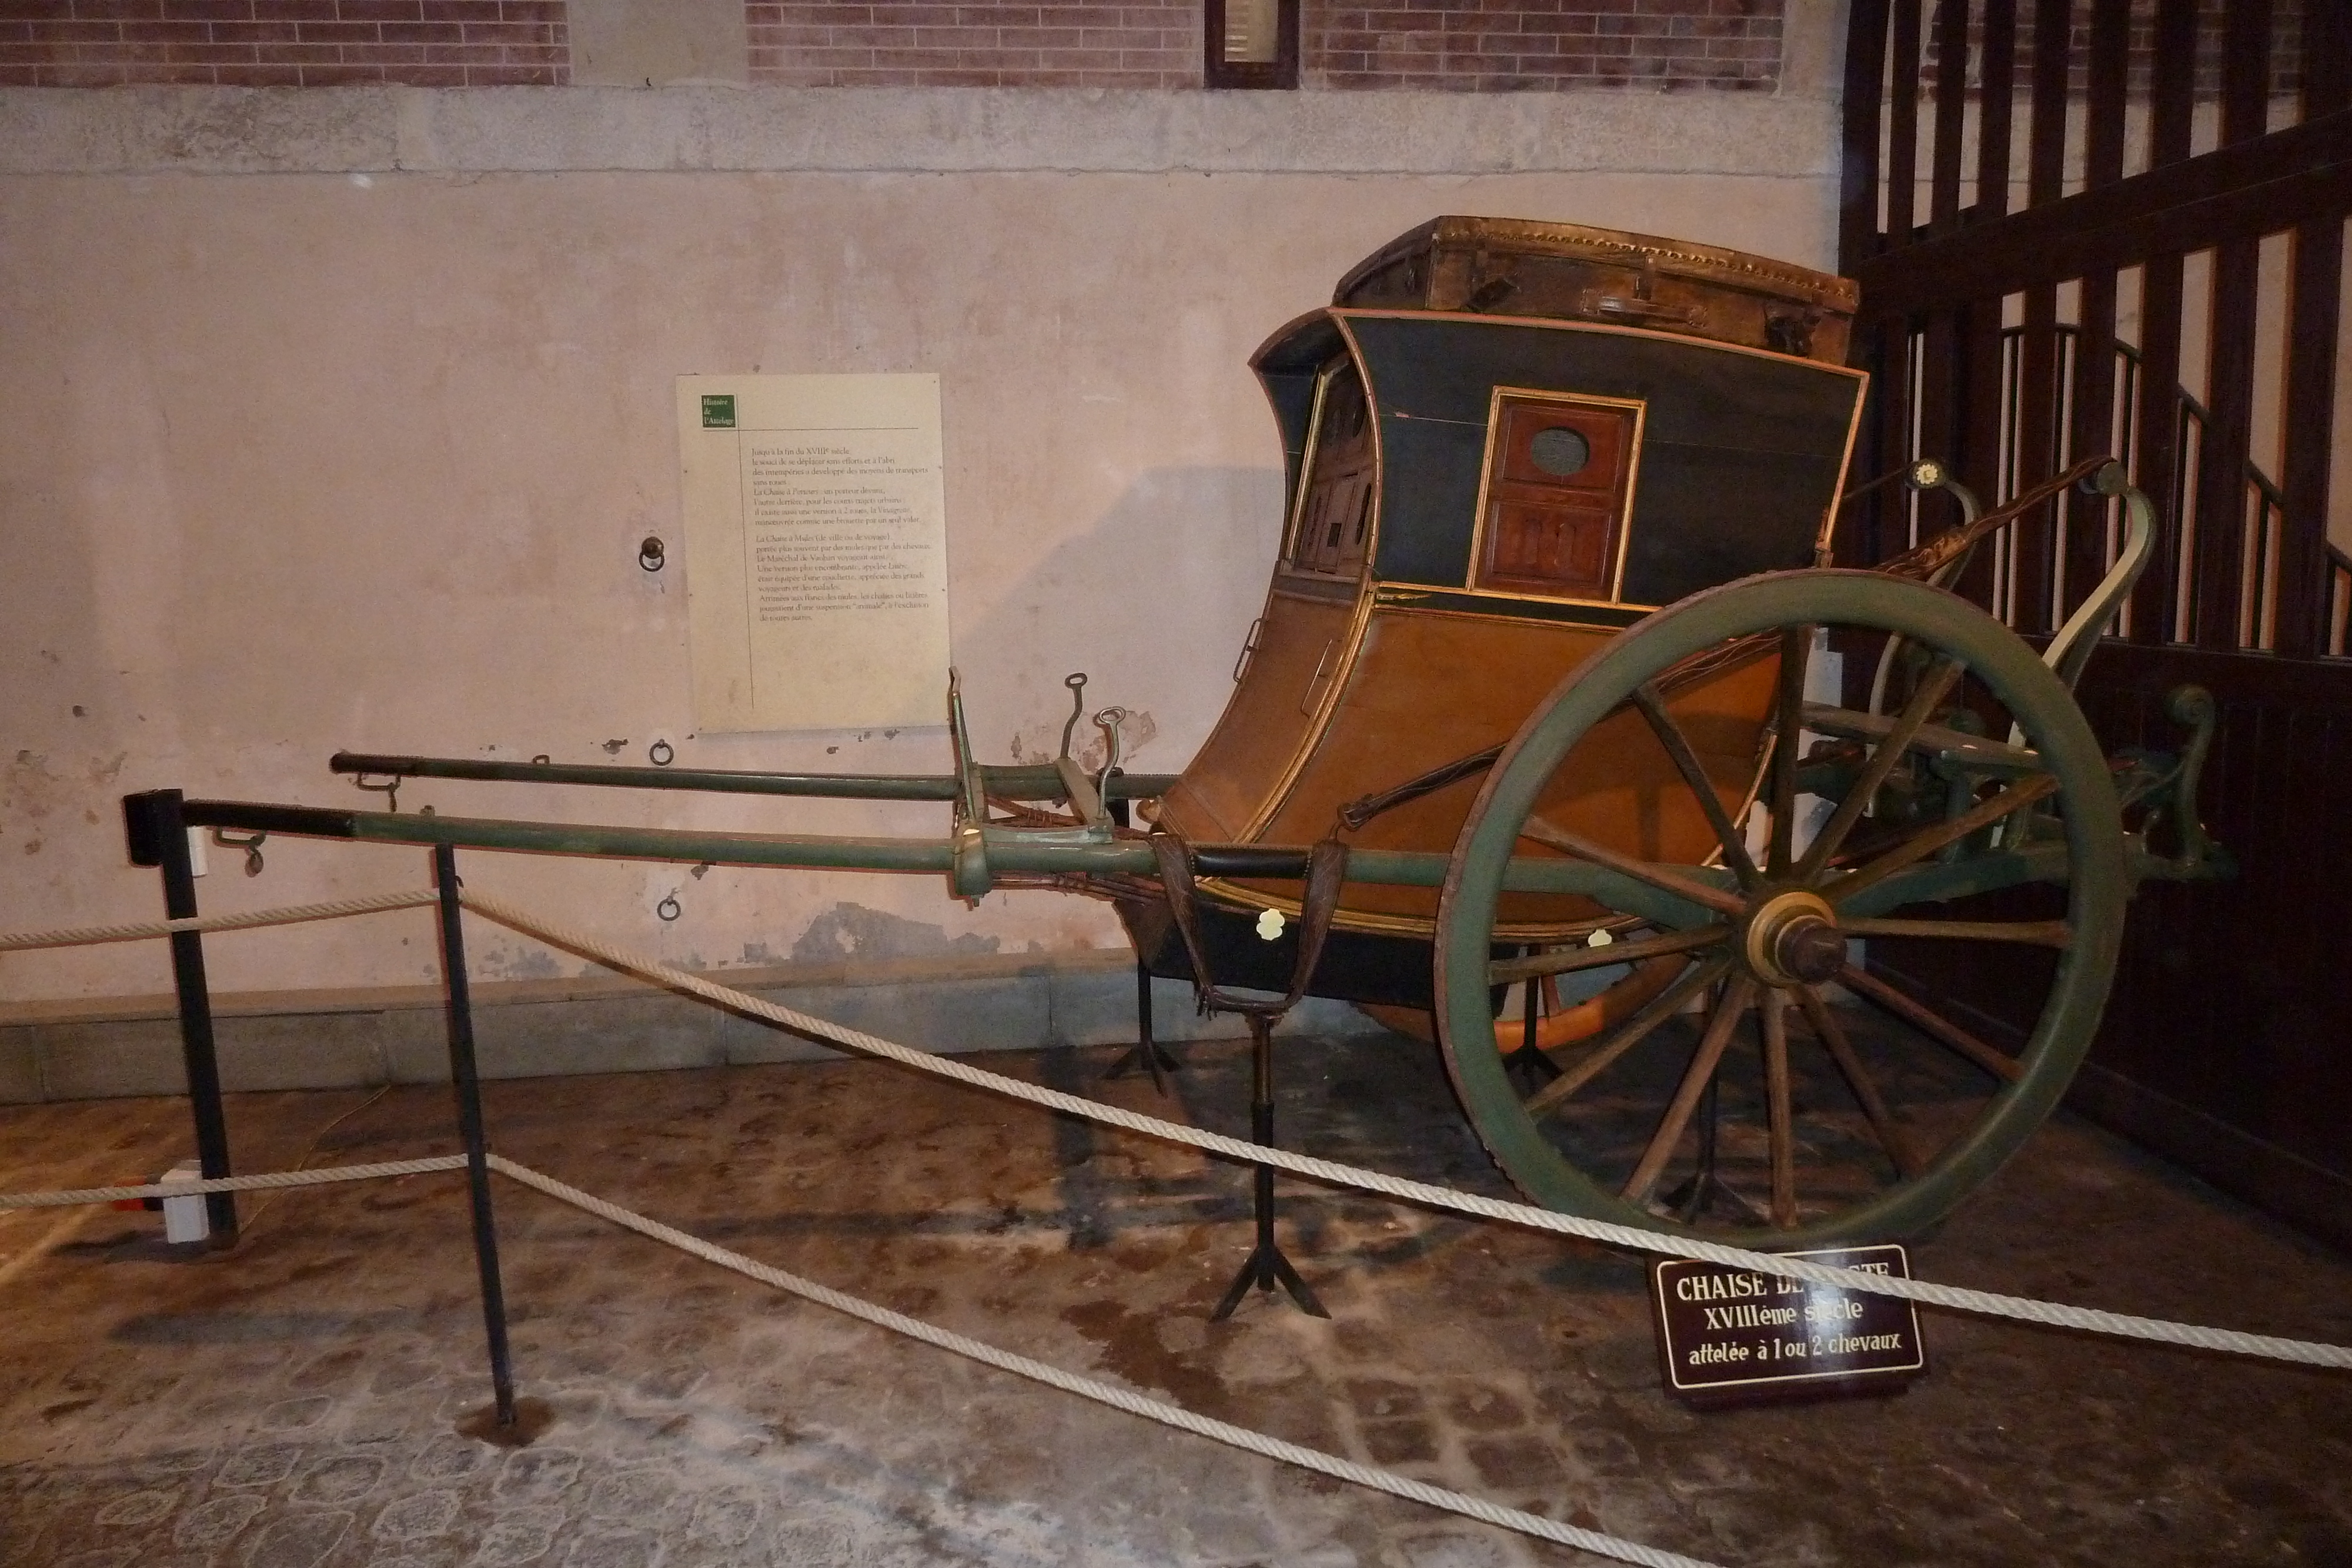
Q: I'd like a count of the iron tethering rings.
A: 3